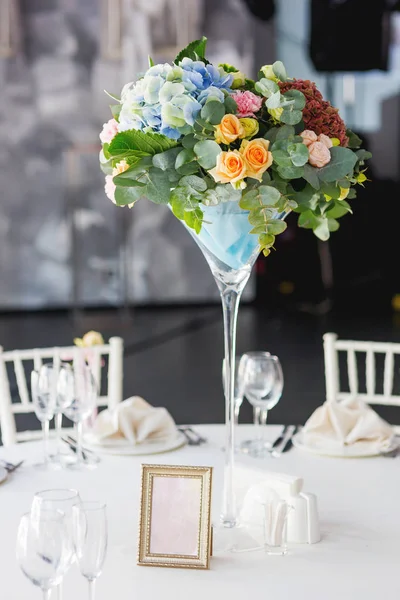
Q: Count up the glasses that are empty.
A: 9